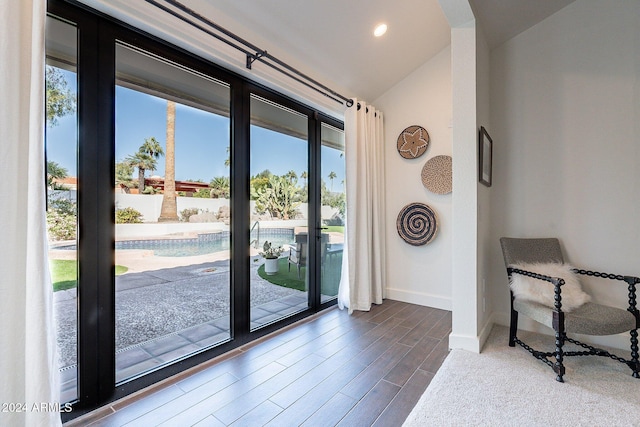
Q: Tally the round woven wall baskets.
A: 3